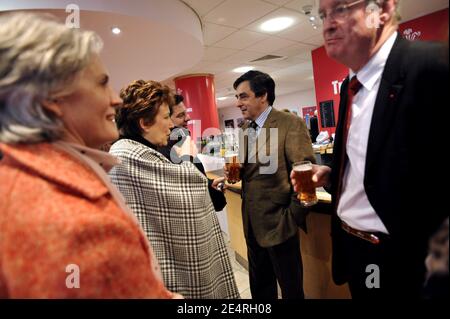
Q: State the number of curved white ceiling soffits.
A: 1